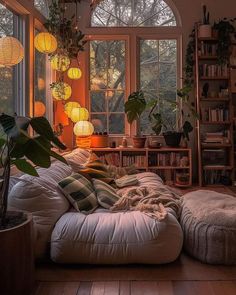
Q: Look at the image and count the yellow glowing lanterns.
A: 8